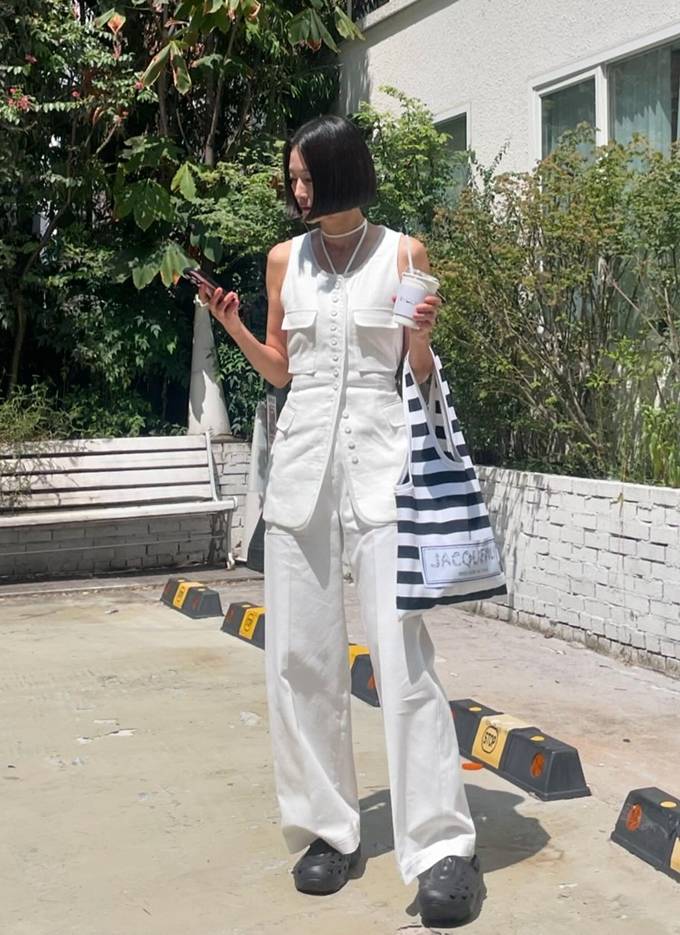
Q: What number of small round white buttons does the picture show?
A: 12